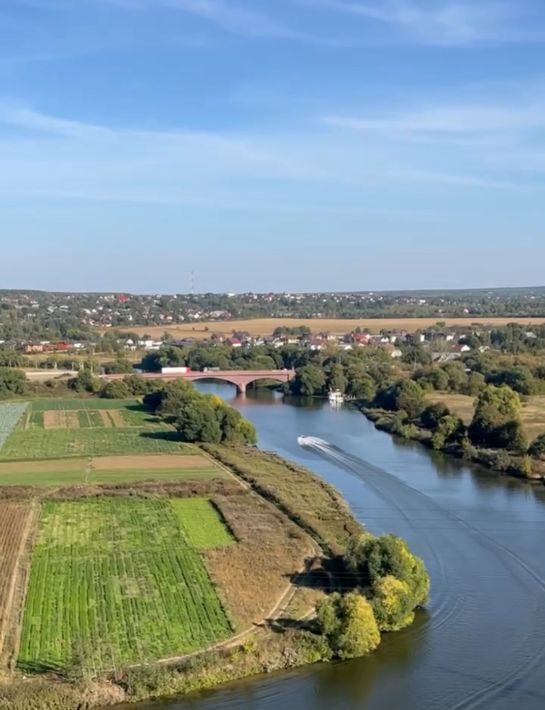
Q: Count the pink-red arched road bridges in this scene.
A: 1